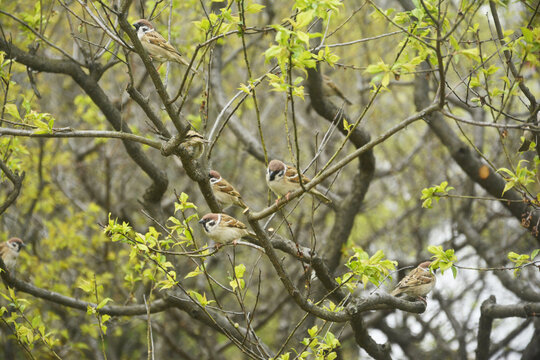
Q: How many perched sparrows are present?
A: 8